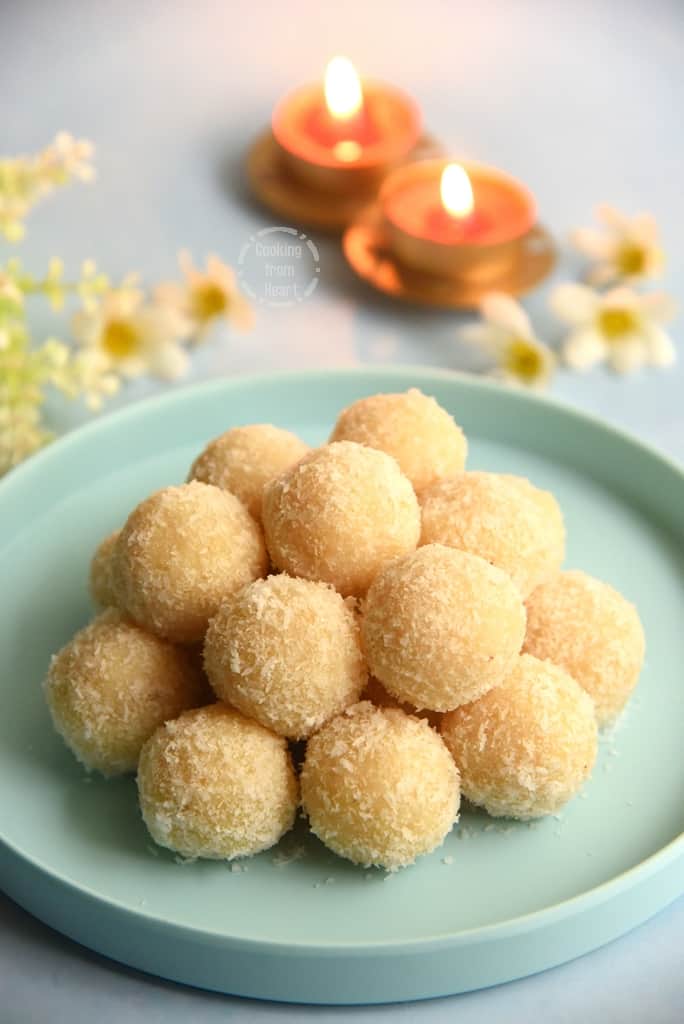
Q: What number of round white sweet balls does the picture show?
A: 13